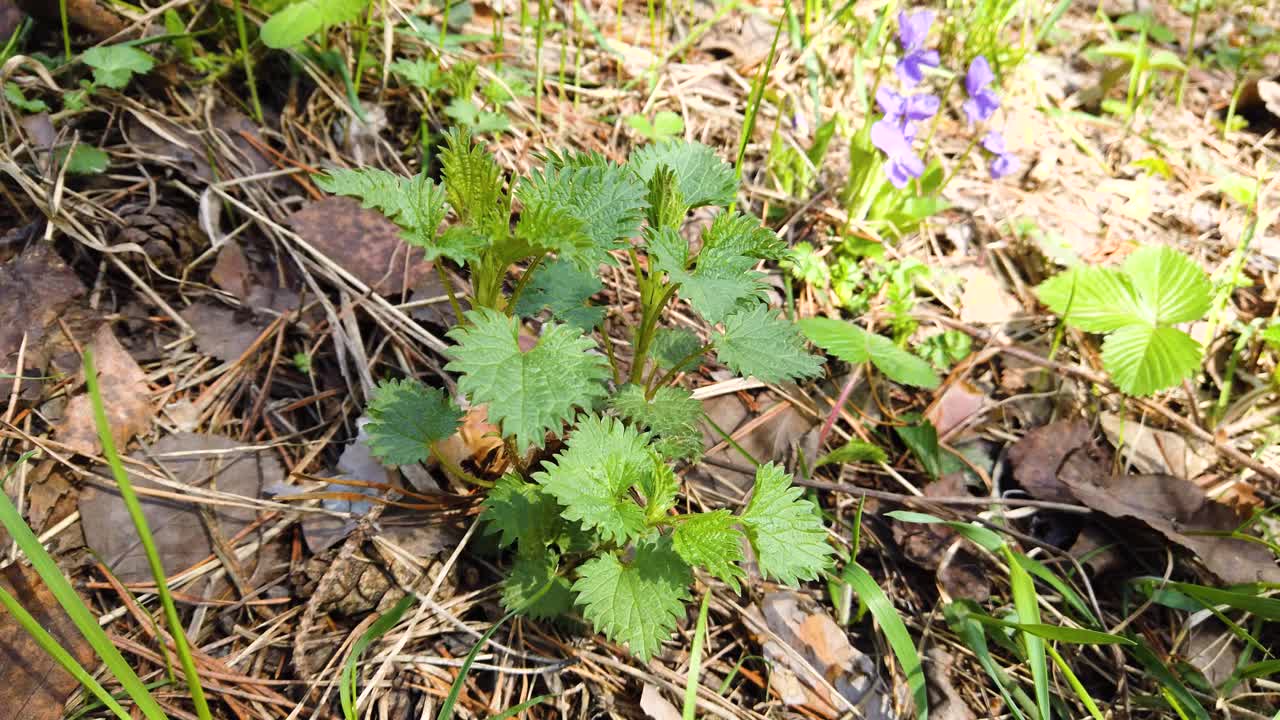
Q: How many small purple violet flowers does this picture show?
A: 5